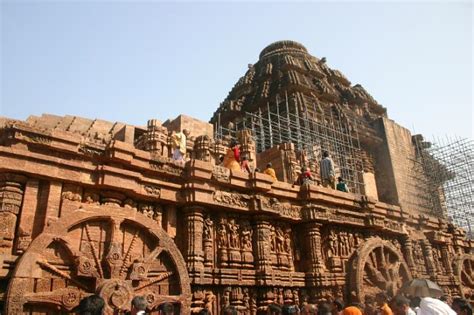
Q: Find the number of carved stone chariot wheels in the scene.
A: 3